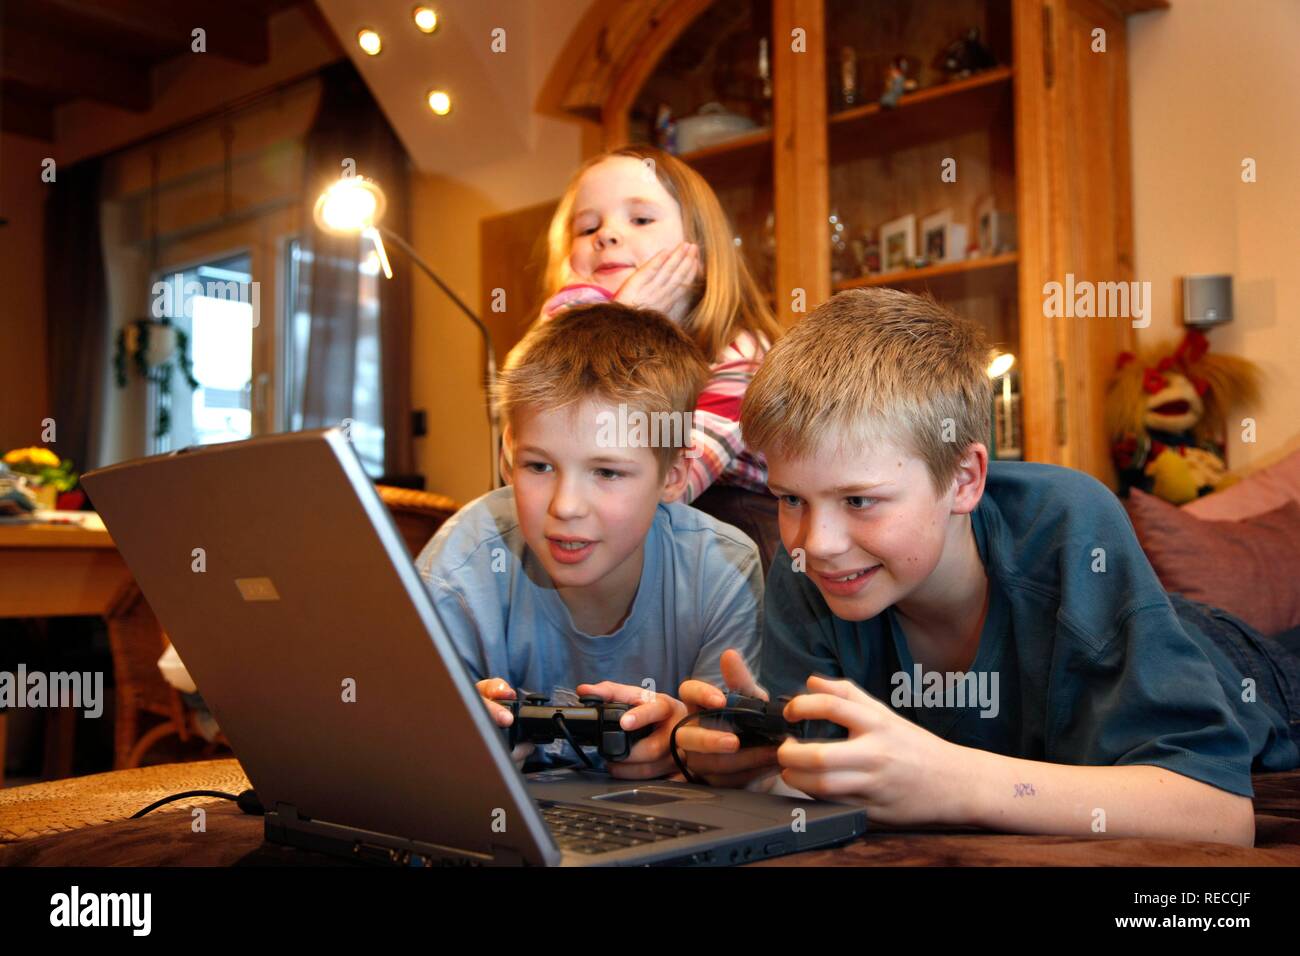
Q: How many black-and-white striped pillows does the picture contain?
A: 0